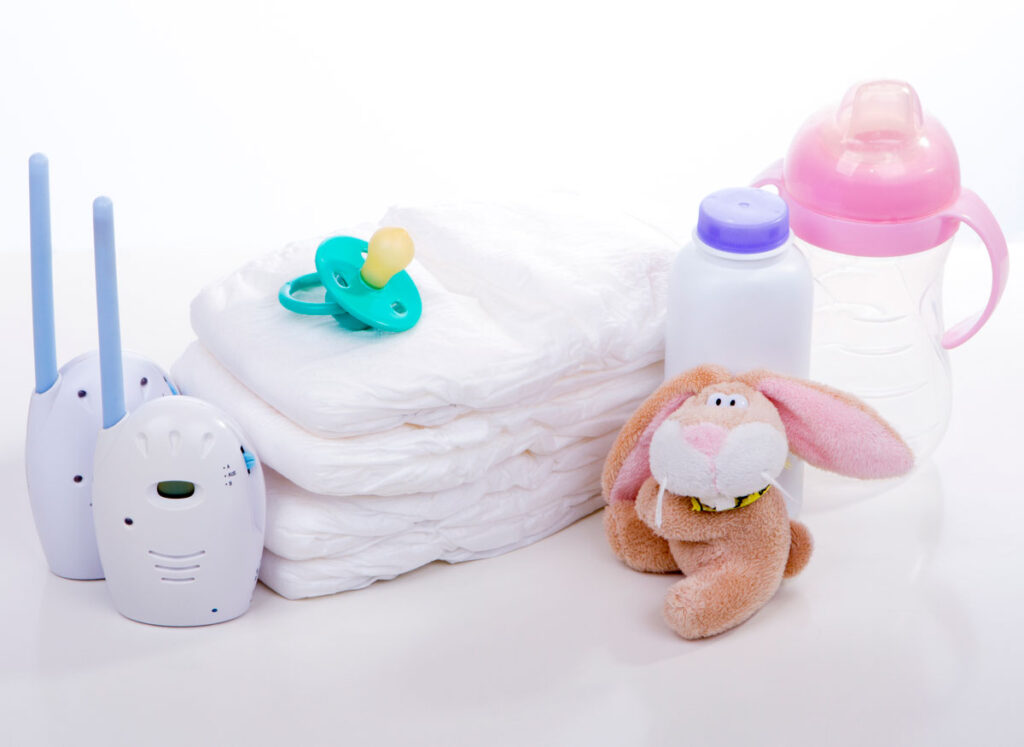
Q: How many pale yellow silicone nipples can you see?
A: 1